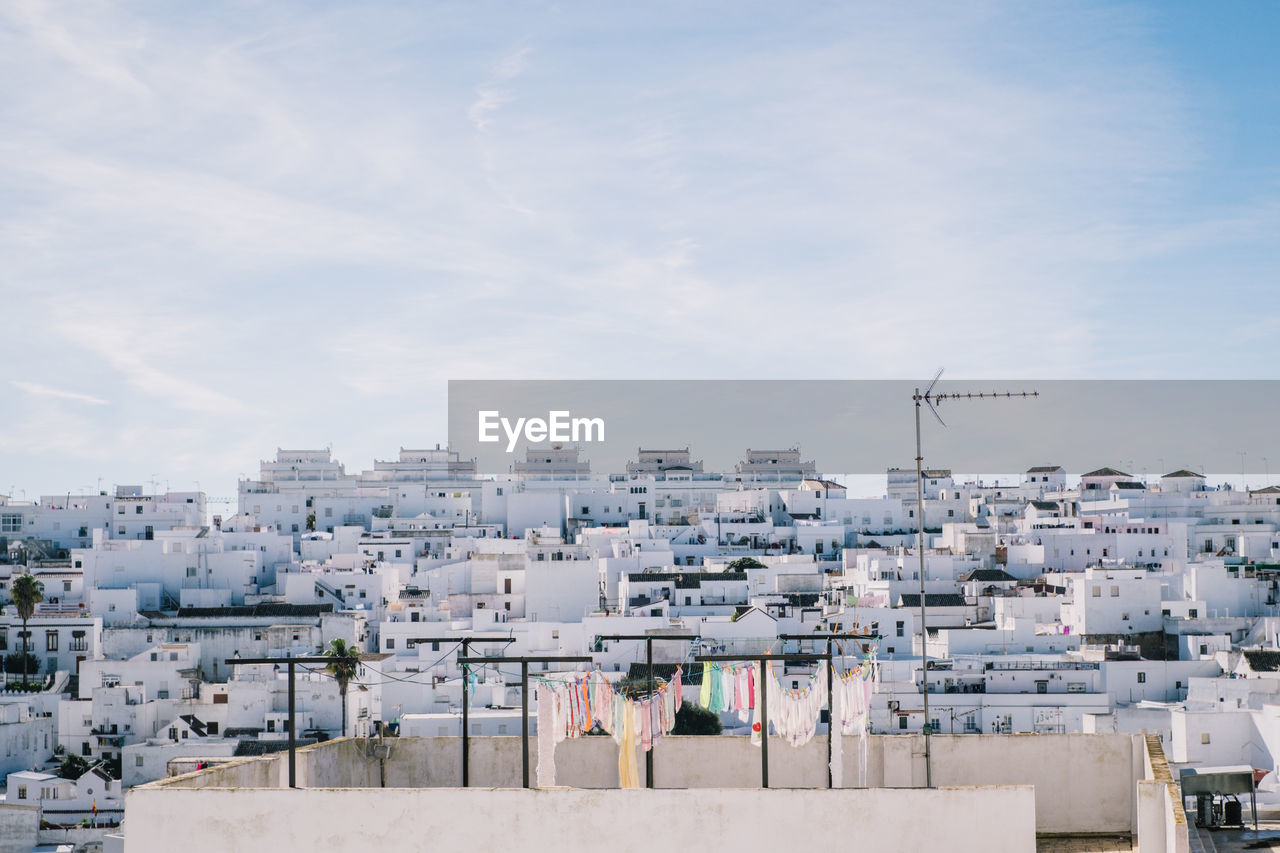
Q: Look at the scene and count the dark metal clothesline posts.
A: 6